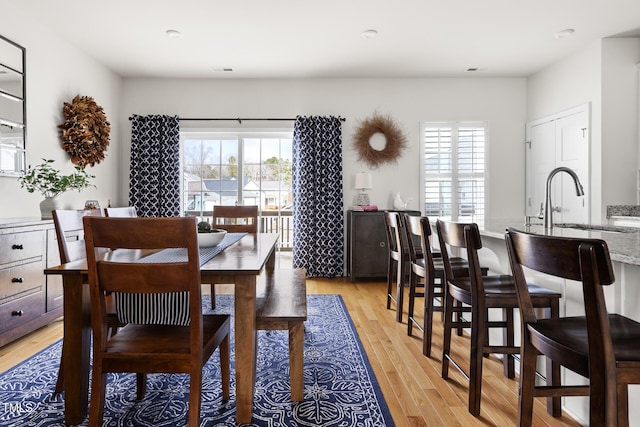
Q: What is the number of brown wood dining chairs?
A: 4